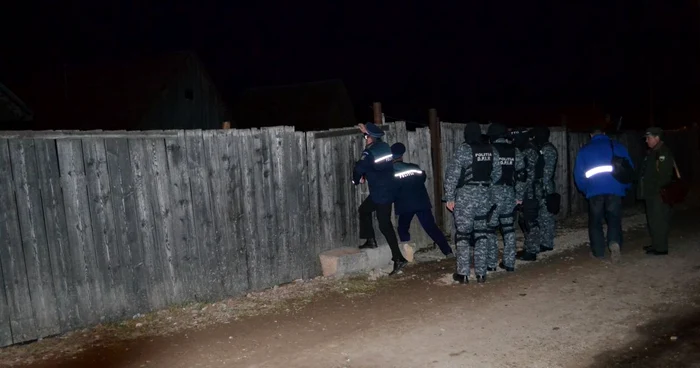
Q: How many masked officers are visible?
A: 4